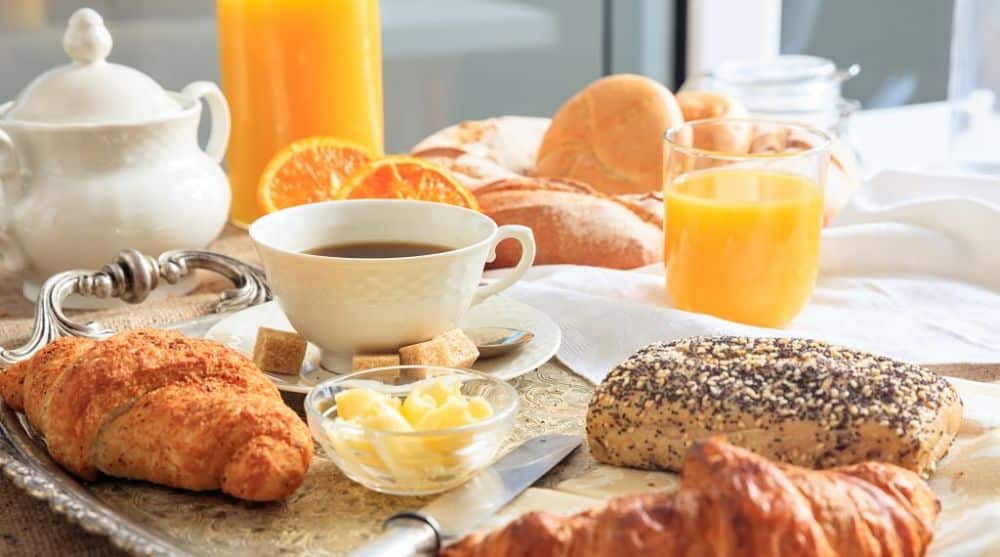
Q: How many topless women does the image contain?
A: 0